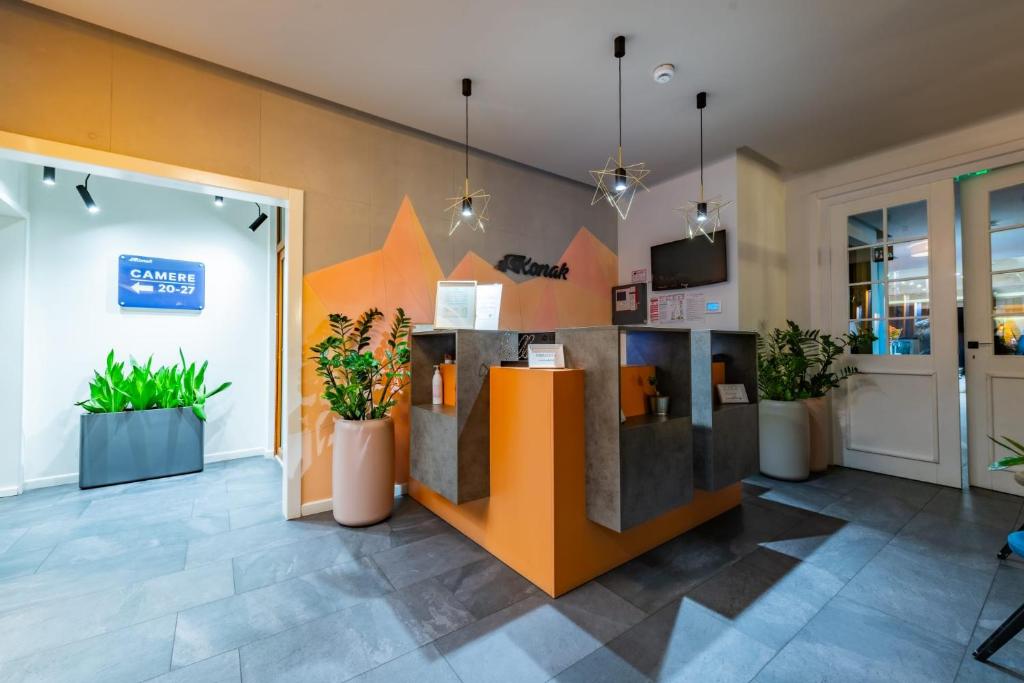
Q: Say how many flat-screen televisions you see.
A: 1